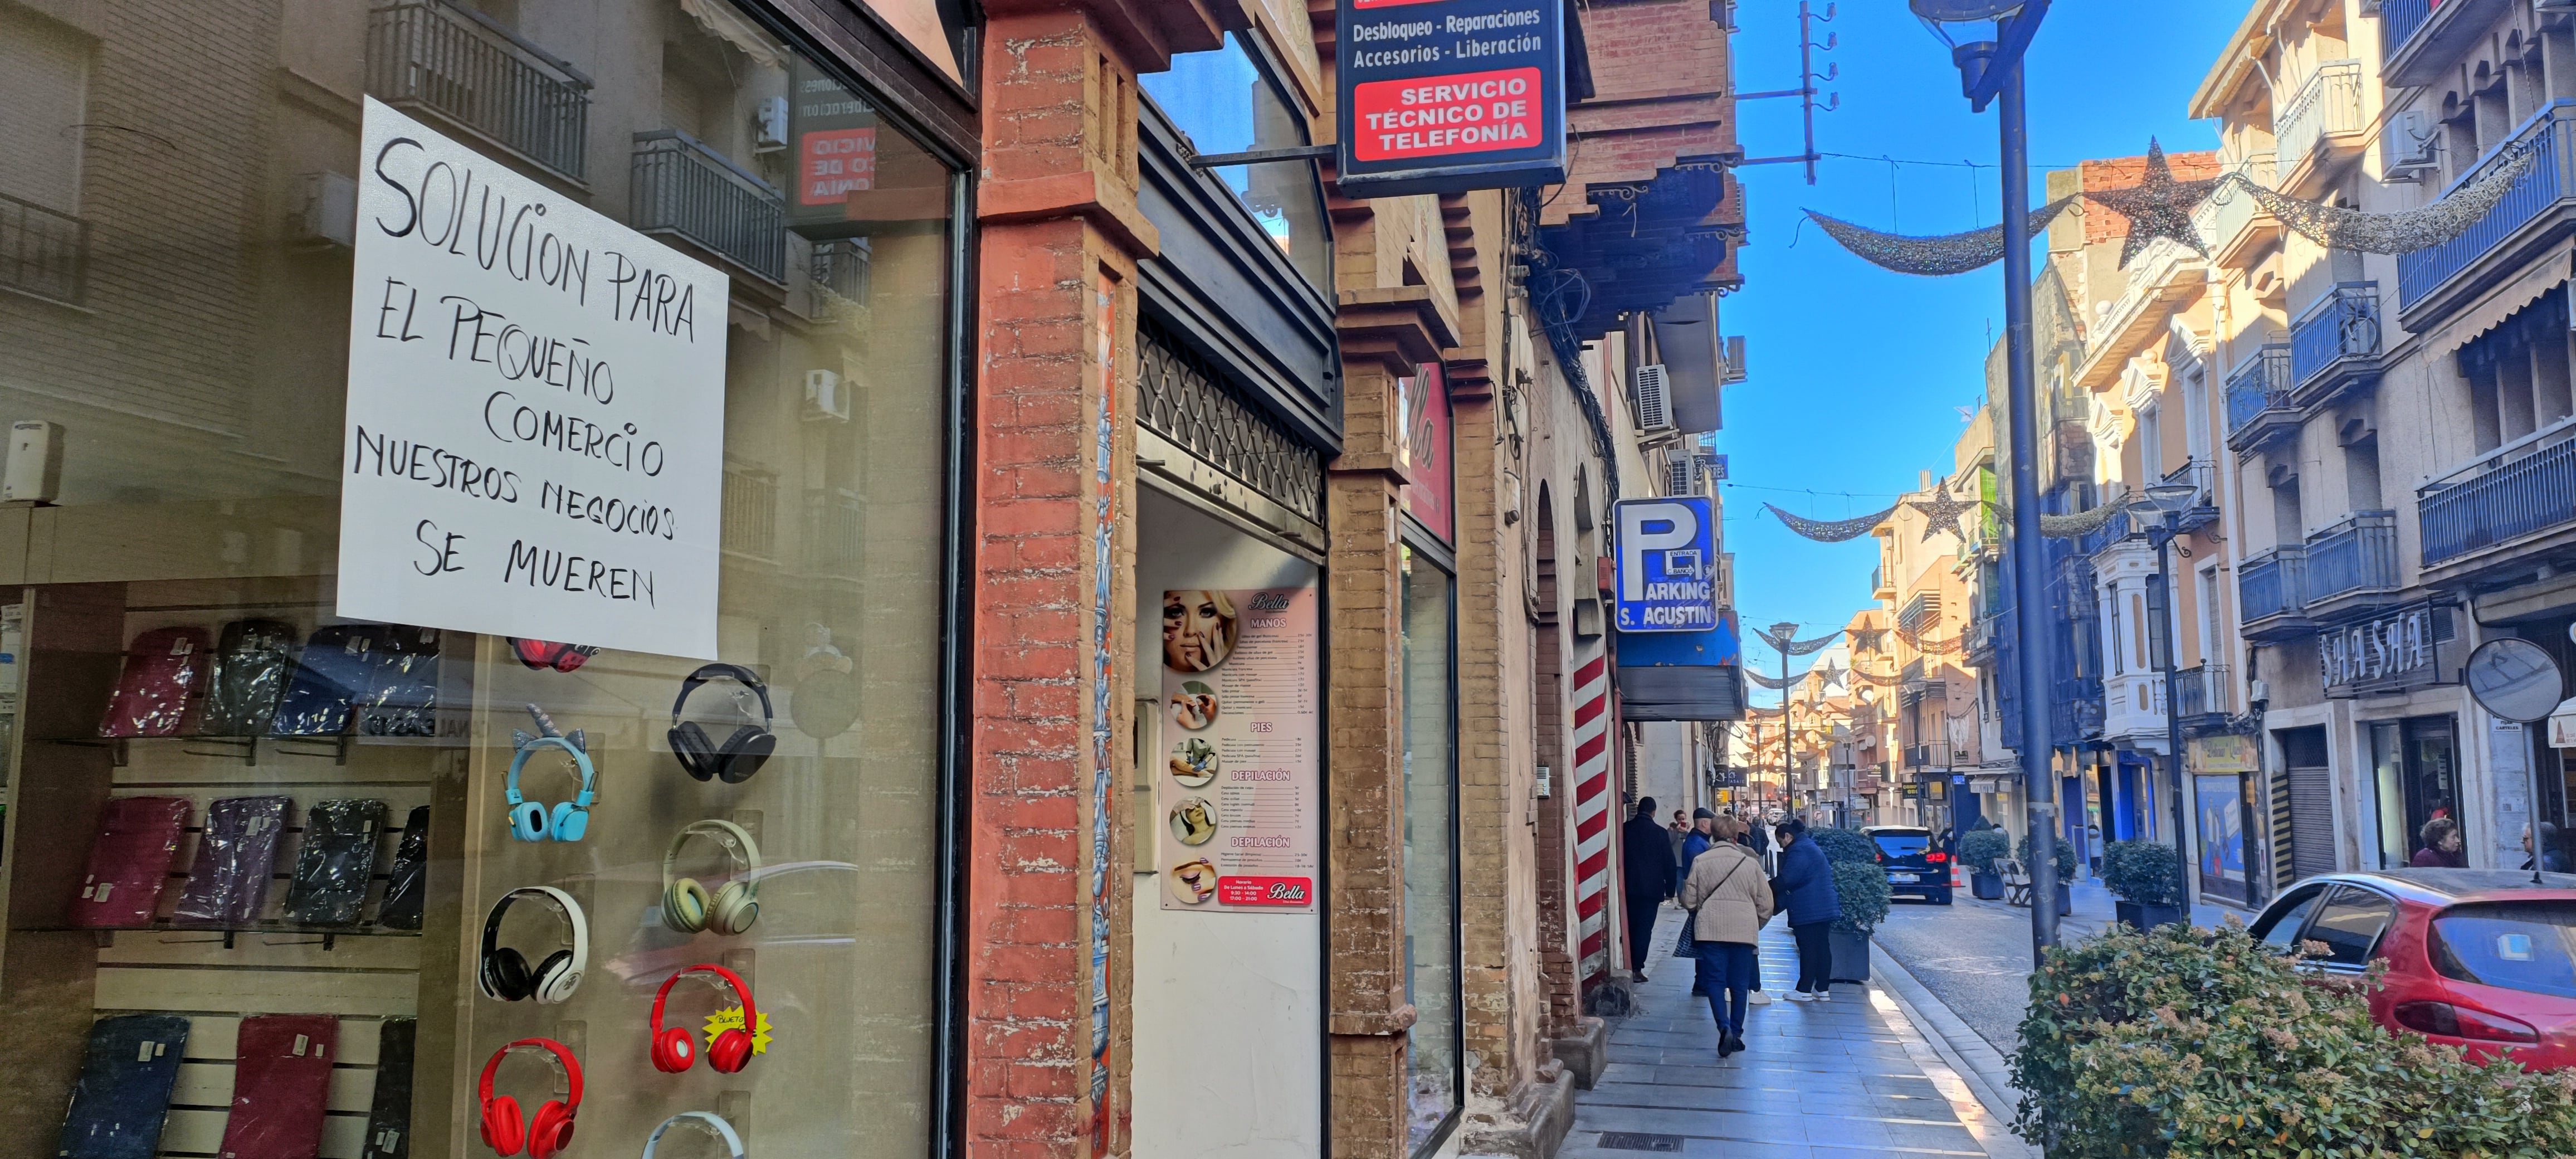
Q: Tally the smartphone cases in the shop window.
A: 11